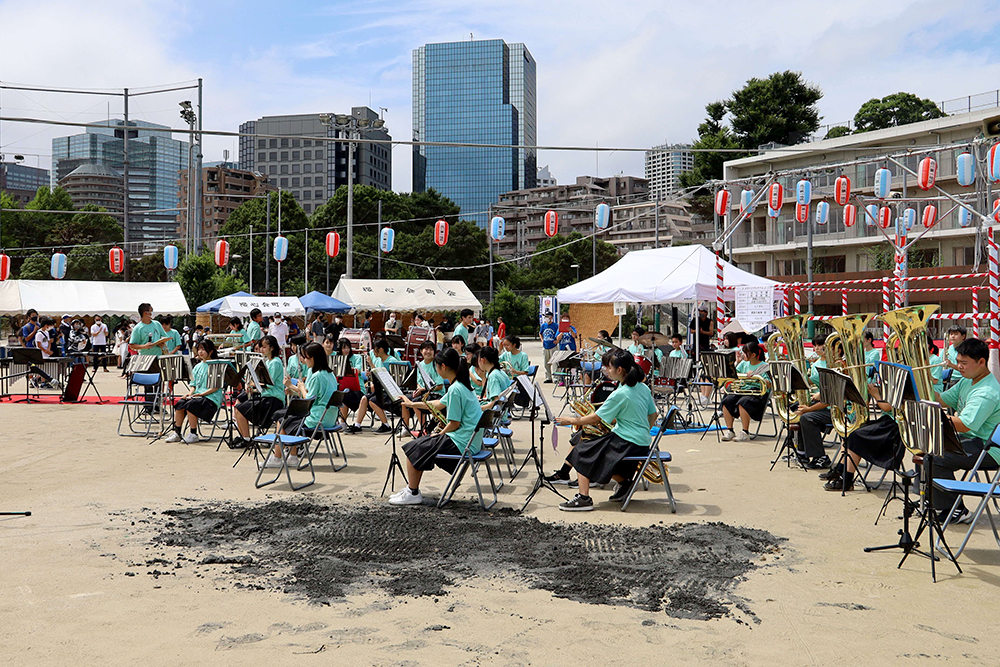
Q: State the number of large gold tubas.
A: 3